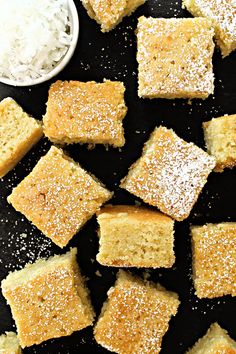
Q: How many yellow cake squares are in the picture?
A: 14